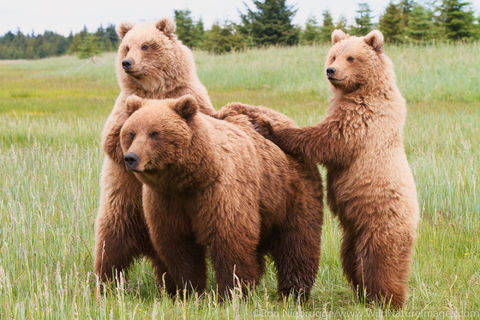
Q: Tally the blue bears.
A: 0